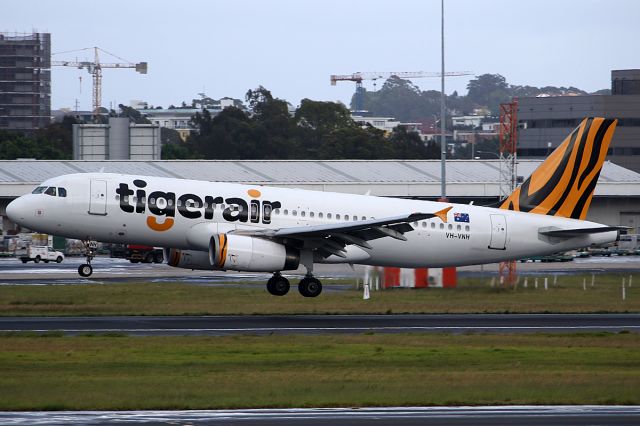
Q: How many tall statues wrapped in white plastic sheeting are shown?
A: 0